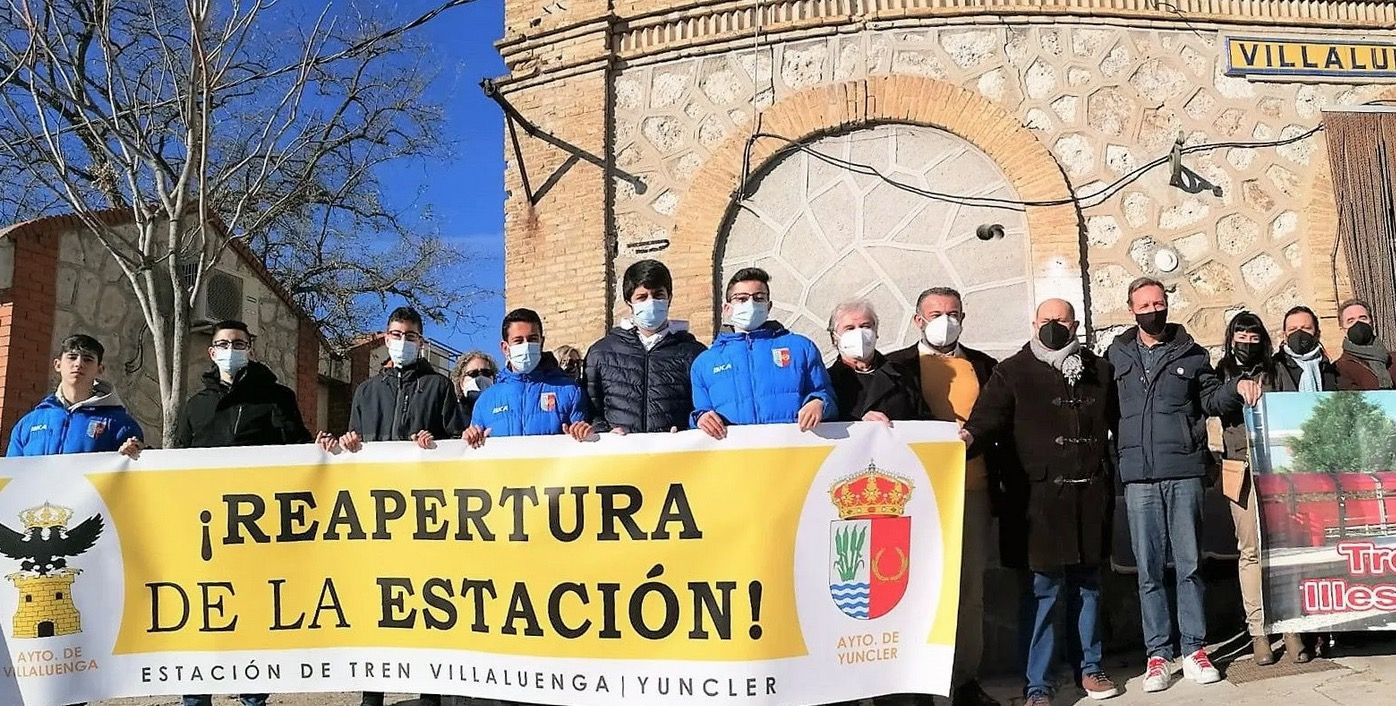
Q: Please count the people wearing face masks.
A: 13